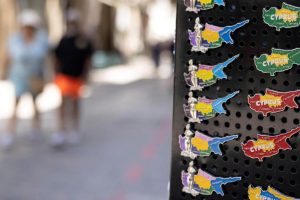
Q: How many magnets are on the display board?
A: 11